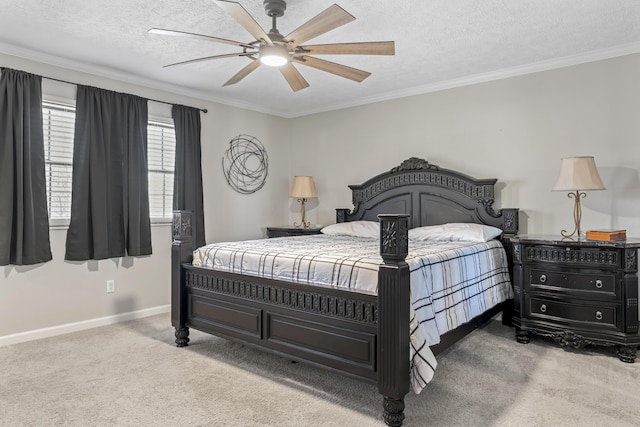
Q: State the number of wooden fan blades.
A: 8